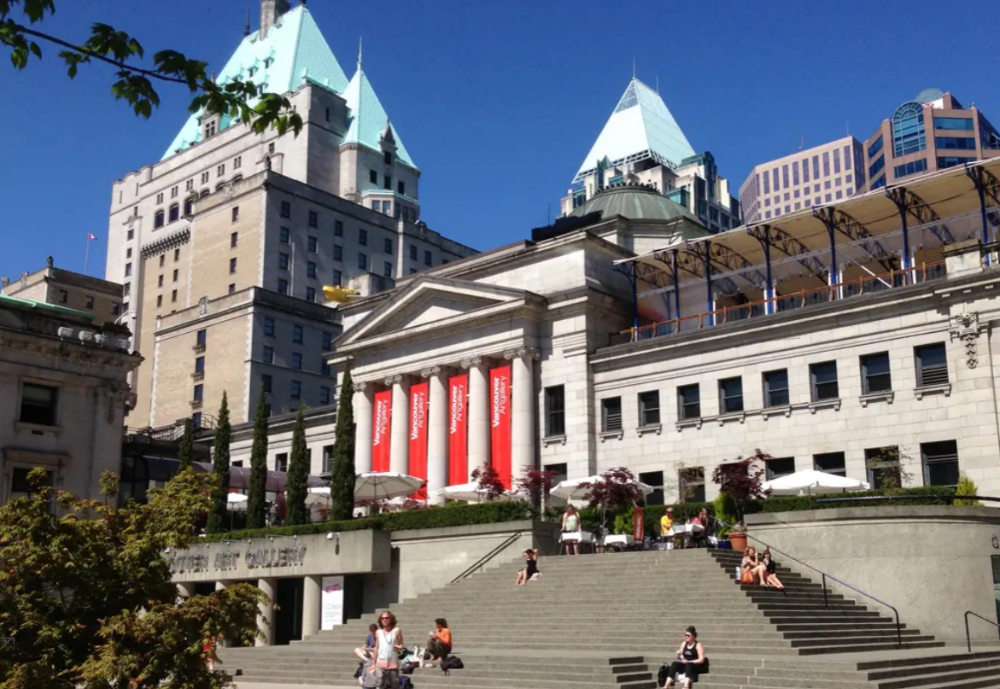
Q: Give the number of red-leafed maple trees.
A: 4